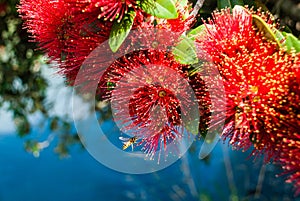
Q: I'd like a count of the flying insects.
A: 1